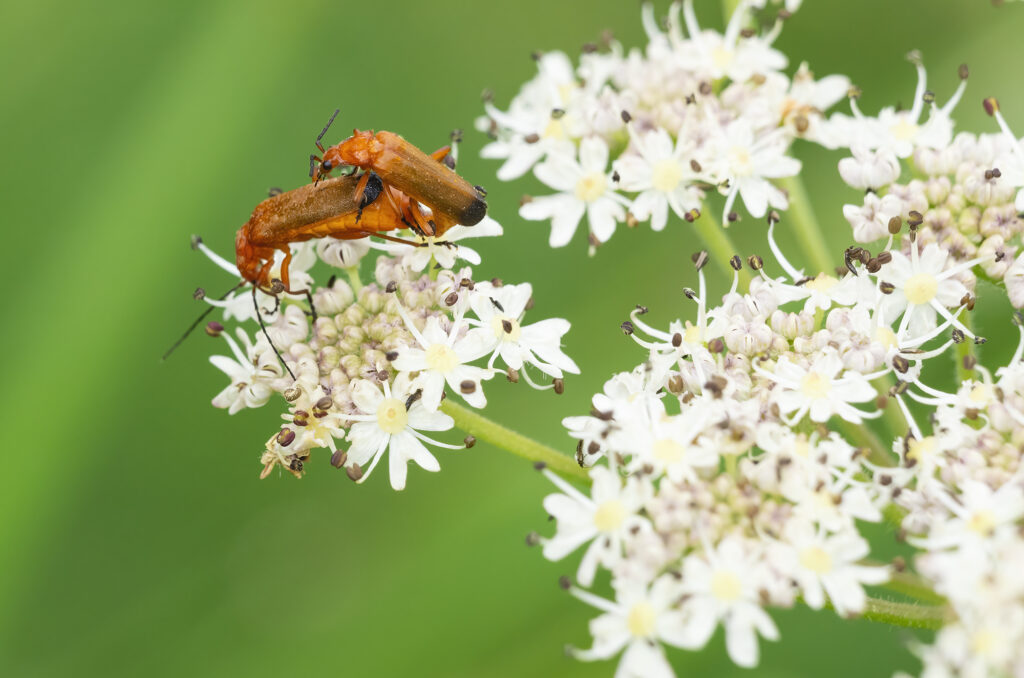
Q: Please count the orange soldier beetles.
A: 2